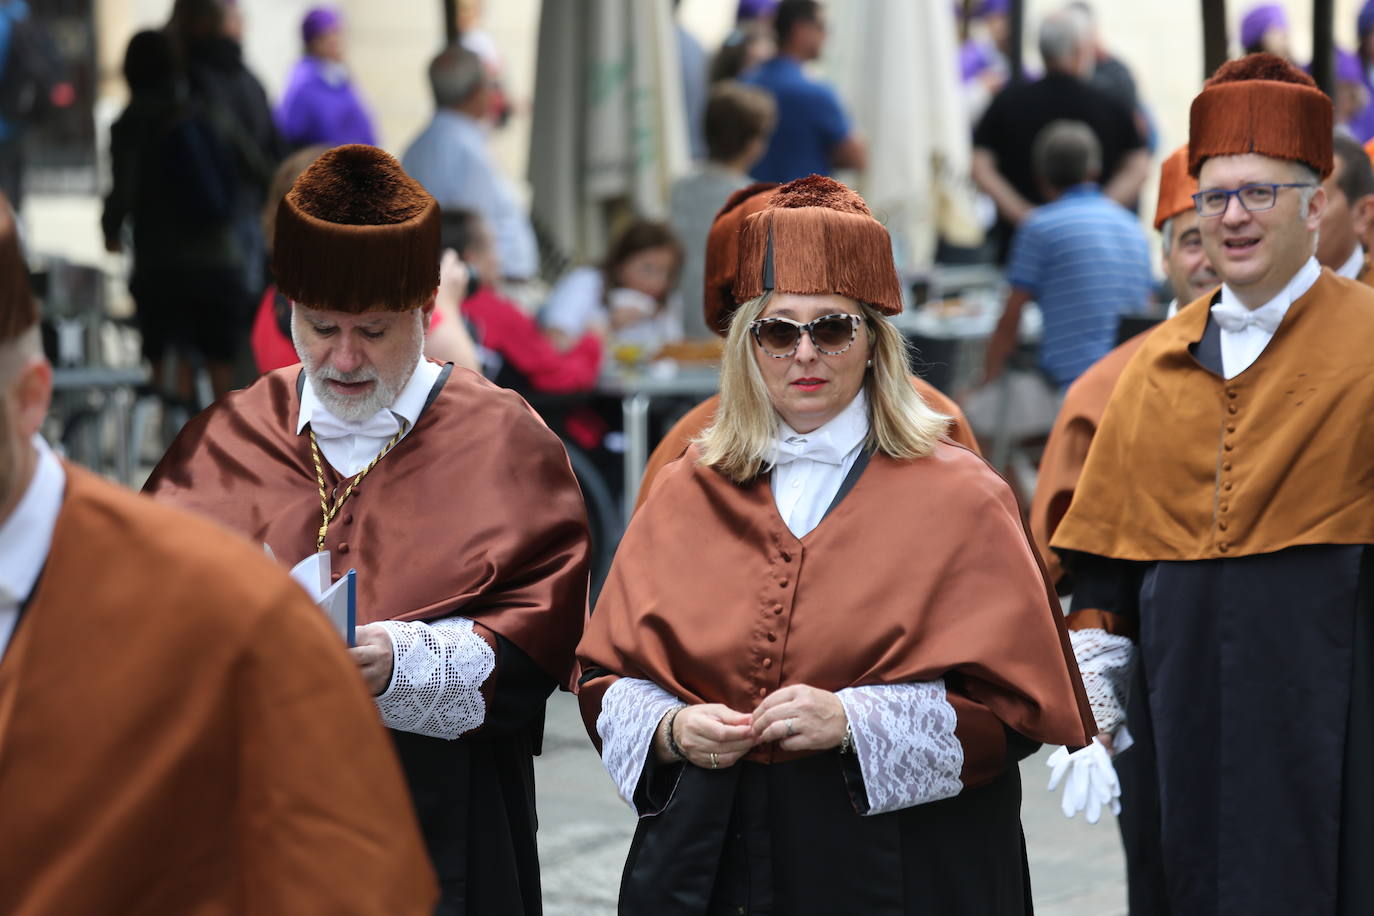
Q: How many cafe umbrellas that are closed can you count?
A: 2